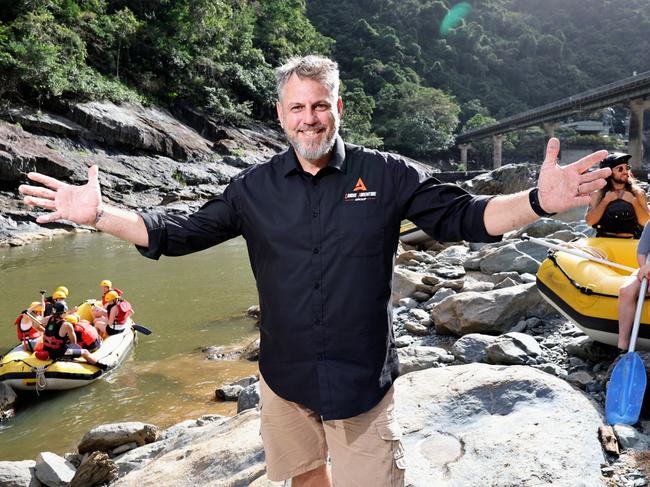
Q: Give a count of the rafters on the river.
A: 7